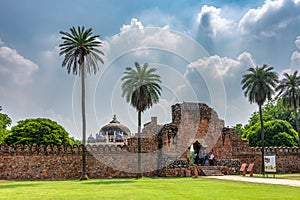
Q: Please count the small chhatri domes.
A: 3